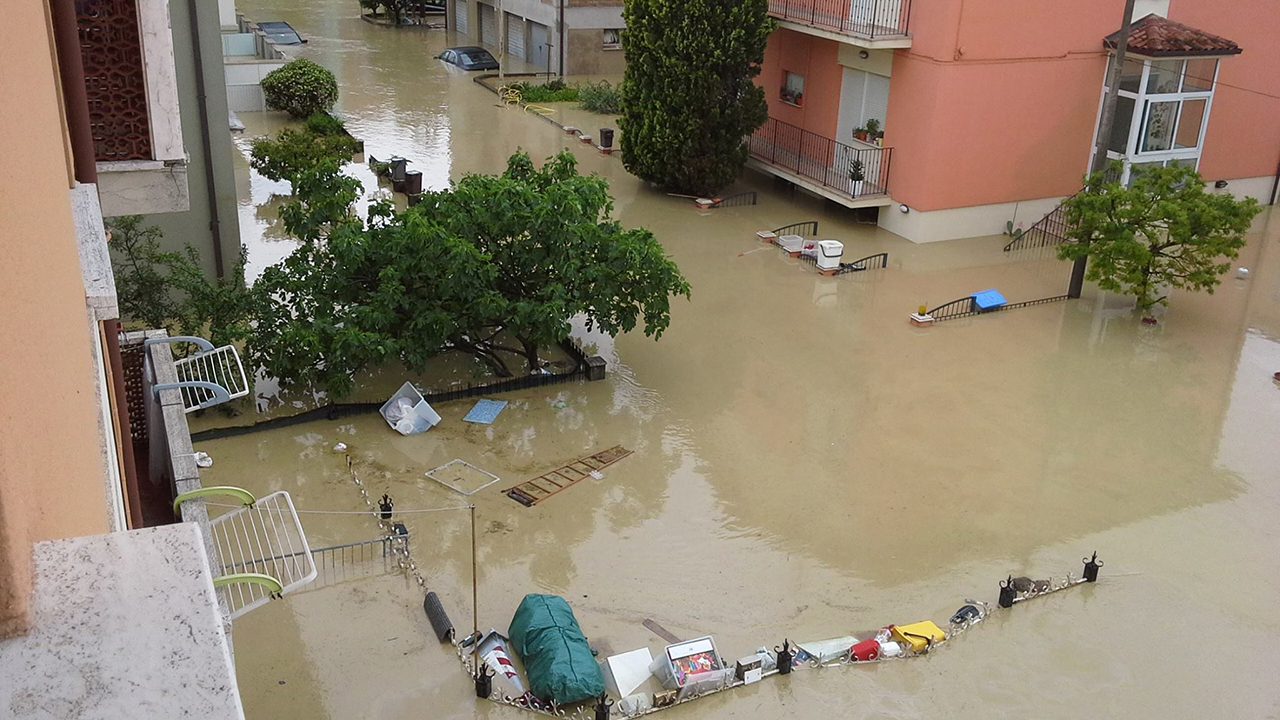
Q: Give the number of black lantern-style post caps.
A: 6